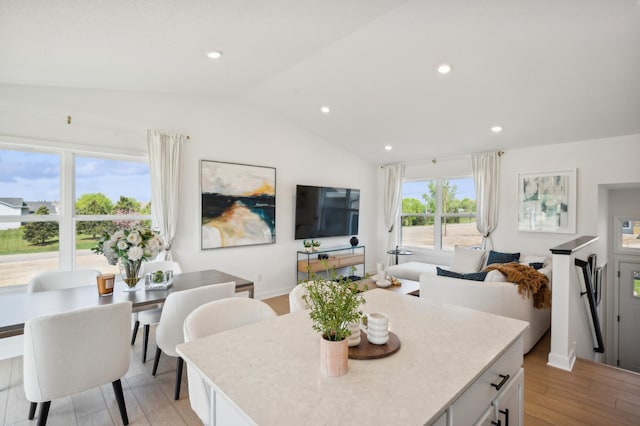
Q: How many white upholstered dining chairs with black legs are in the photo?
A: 4